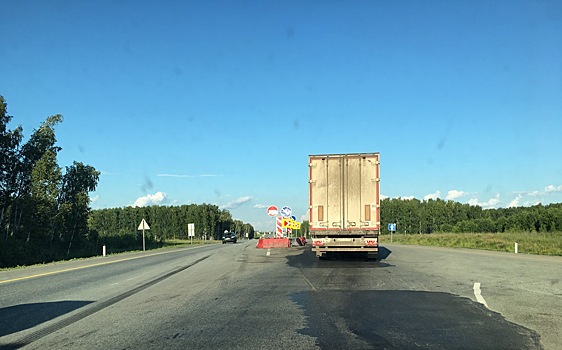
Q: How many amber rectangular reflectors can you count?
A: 2